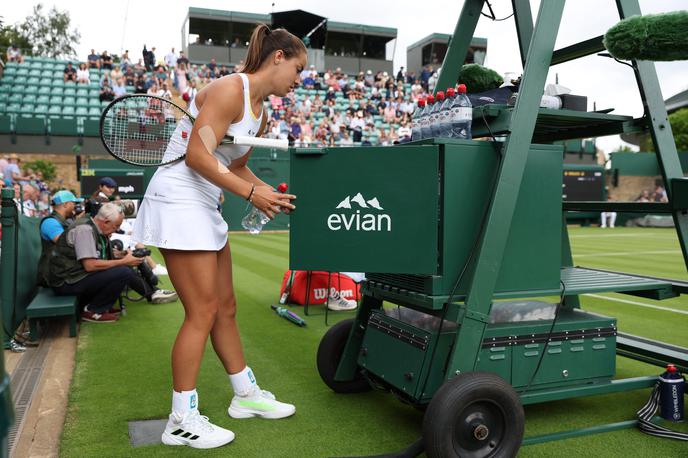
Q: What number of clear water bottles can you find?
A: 6